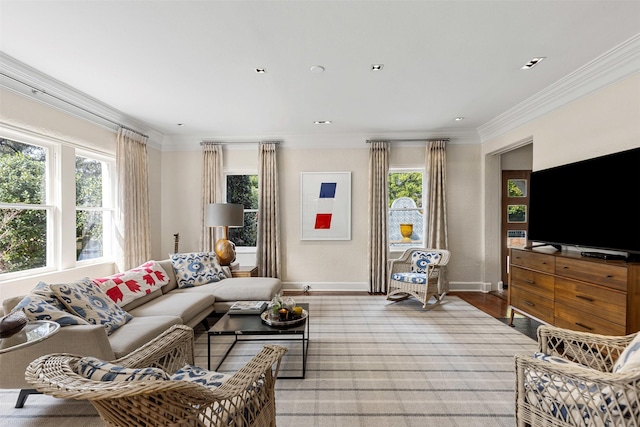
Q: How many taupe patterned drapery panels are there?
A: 5